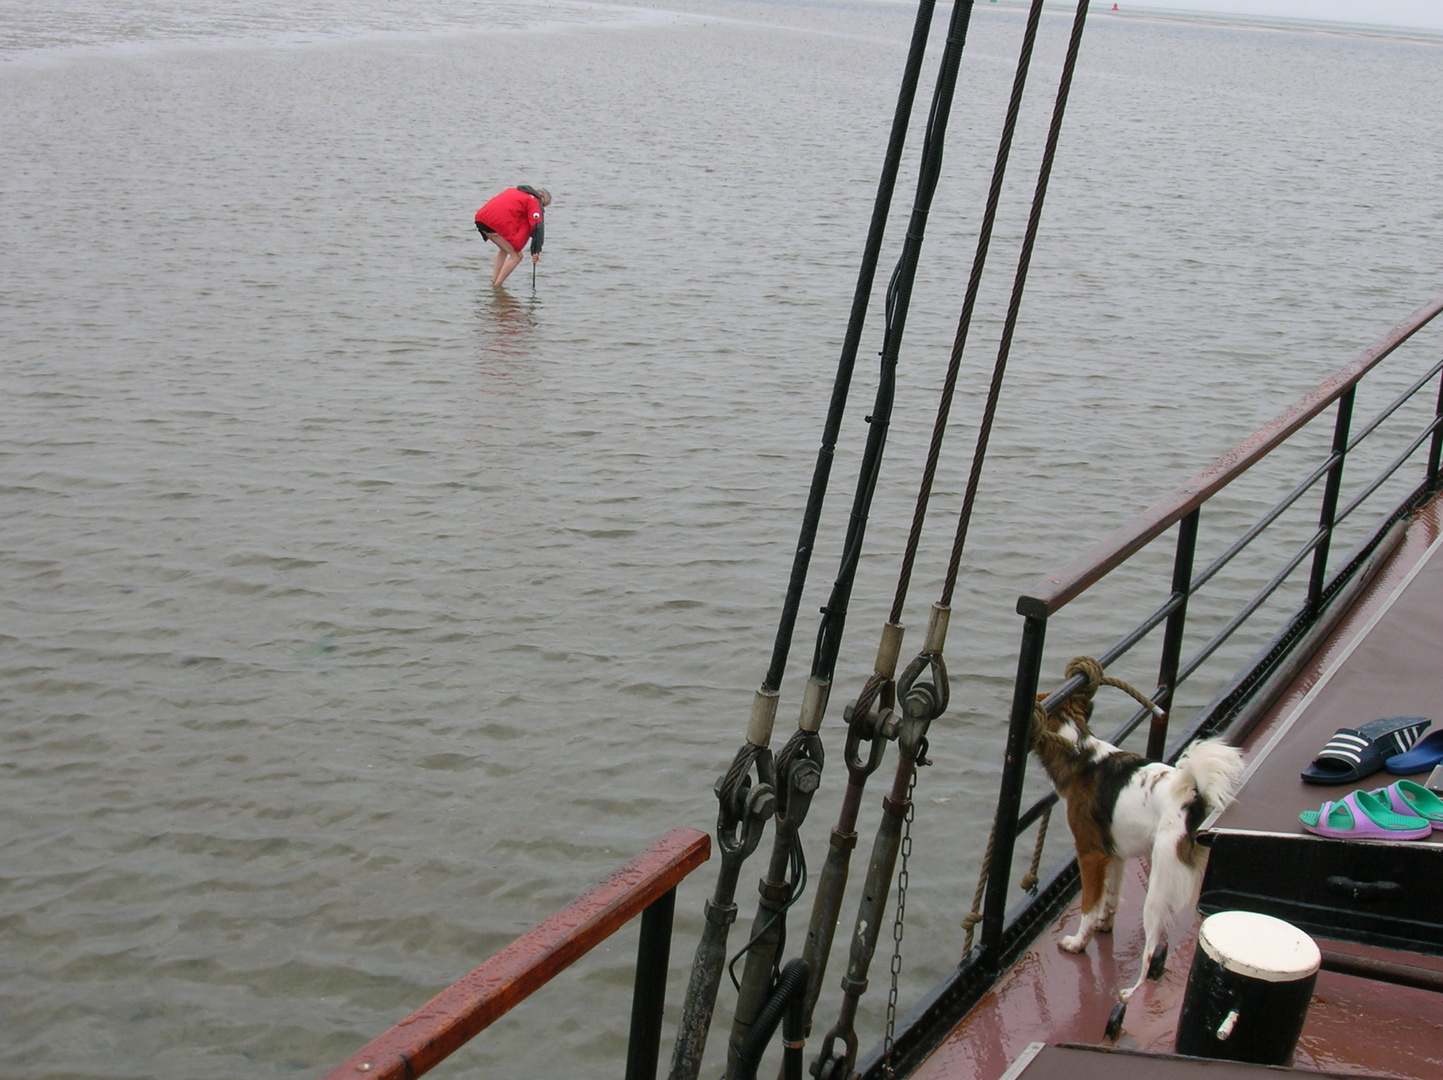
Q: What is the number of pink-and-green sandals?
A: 2